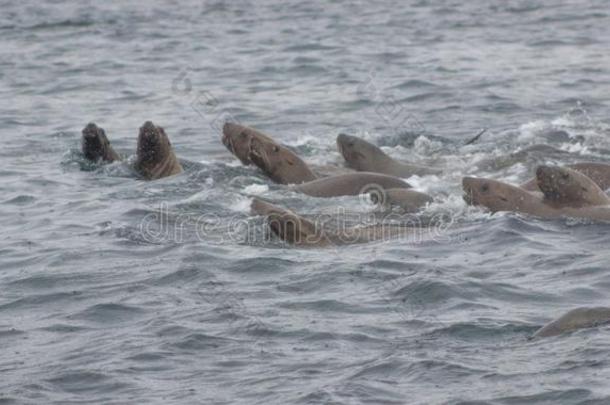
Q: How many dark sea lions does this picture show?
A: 2